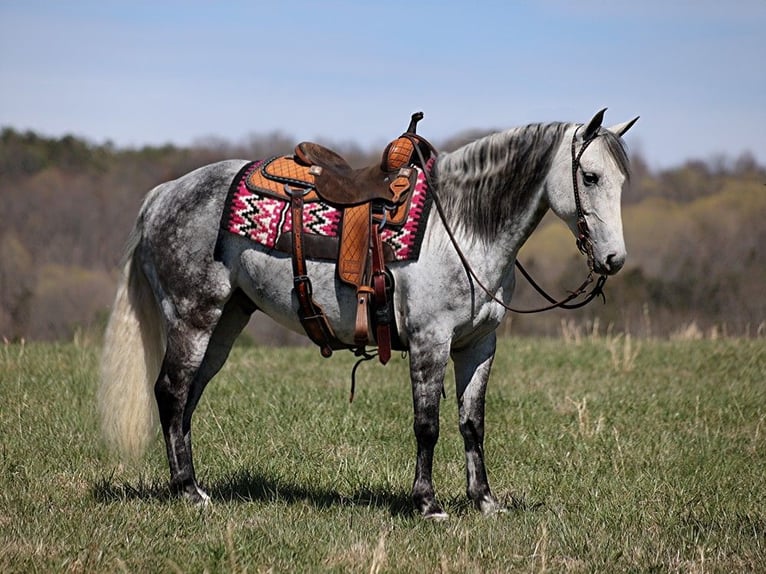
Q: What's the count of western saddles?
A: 1